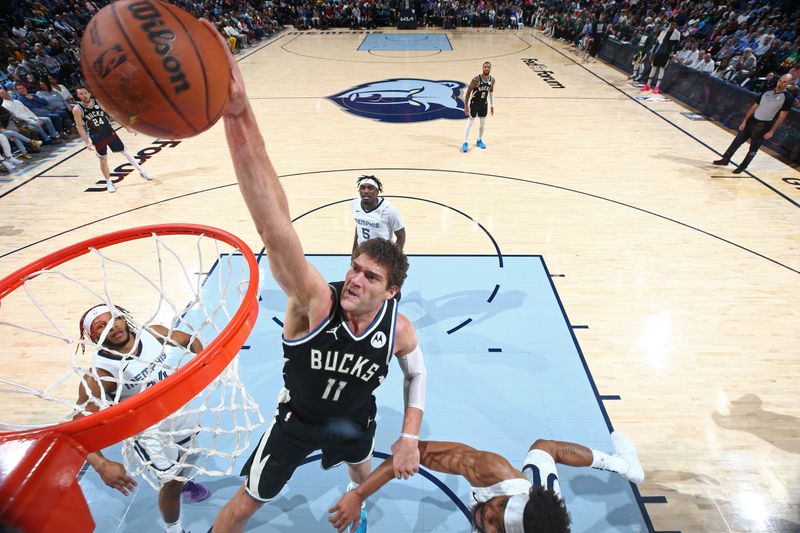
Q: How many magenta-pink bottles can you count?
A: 0